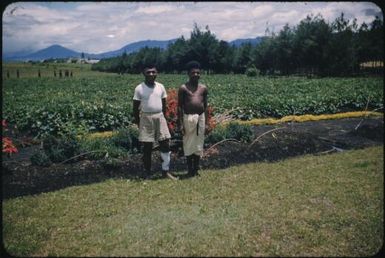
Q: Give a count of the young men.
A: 2